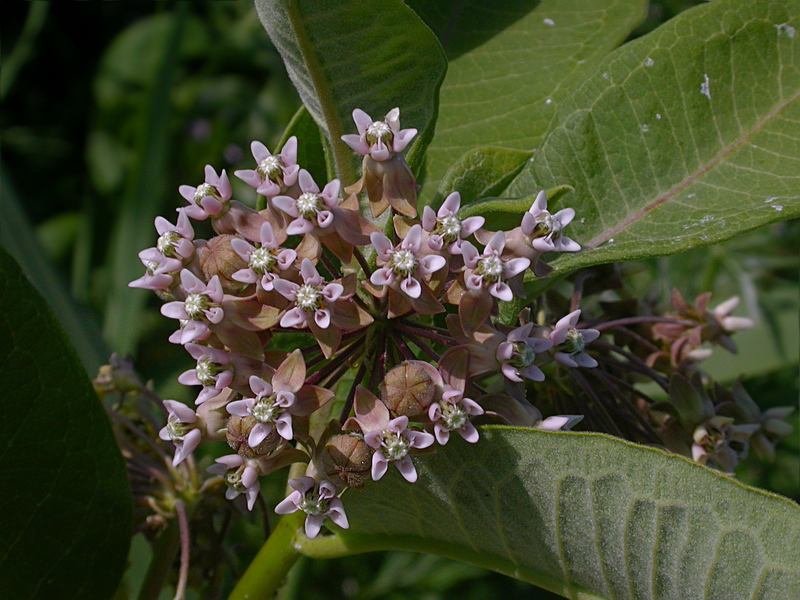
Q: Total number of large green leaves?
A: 5